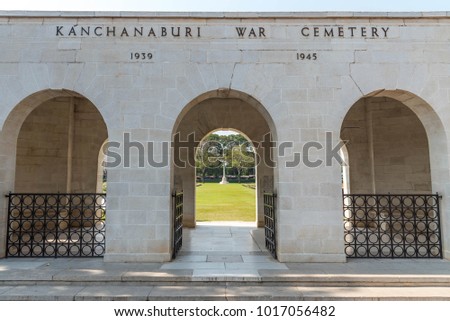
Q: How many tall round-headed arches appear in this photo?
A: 3